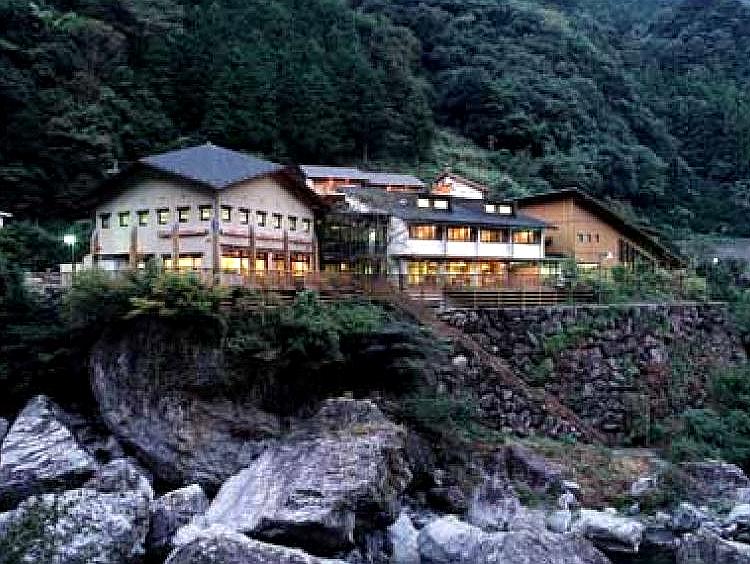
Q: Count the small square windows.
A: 12